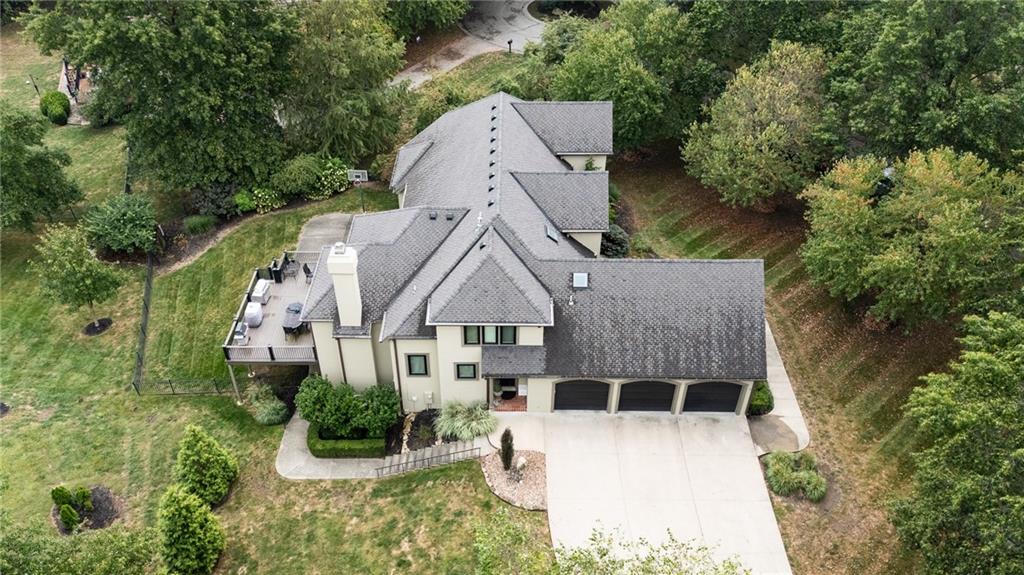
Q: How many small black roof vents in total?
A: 12